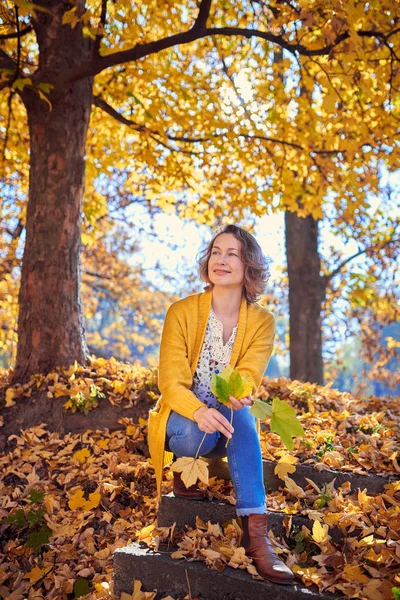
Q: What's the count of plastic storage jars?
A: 0